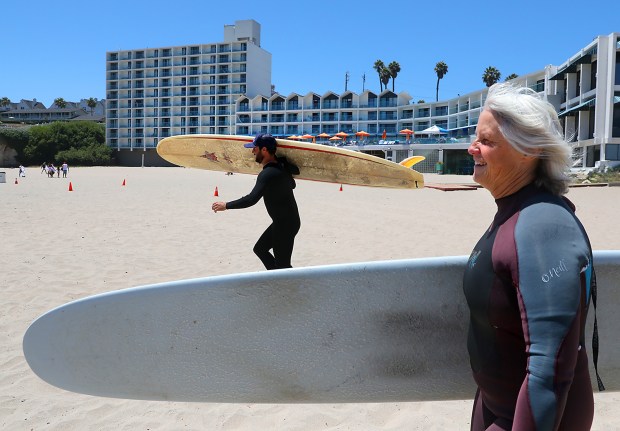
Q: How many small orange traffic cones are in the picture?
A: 5